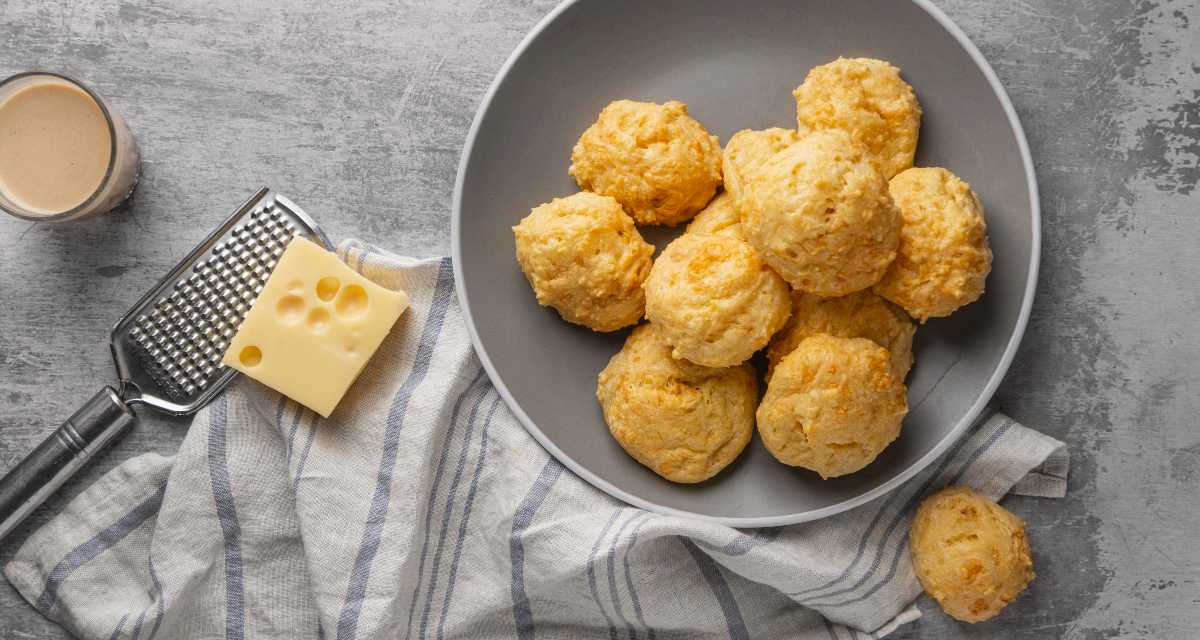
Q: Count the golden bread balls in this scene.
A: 12